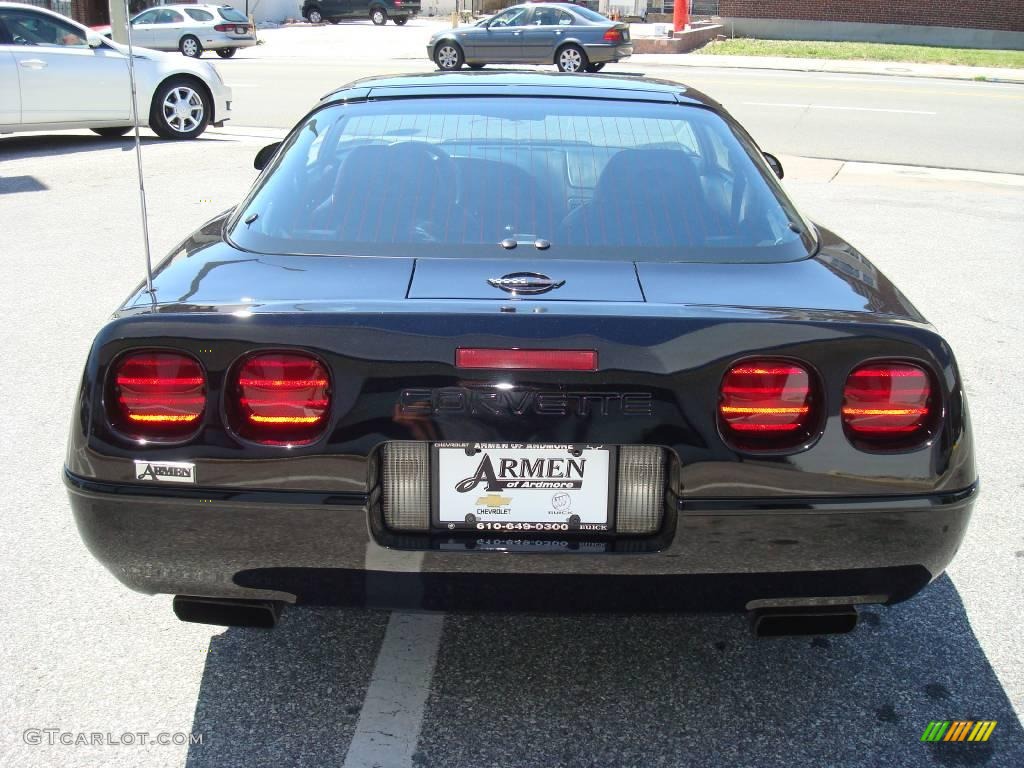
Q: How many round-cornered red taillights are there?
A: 4